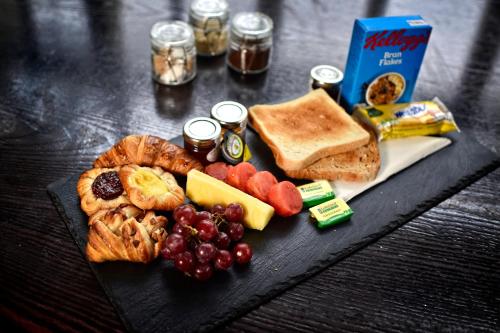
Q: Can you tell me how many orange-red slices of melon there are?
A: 4